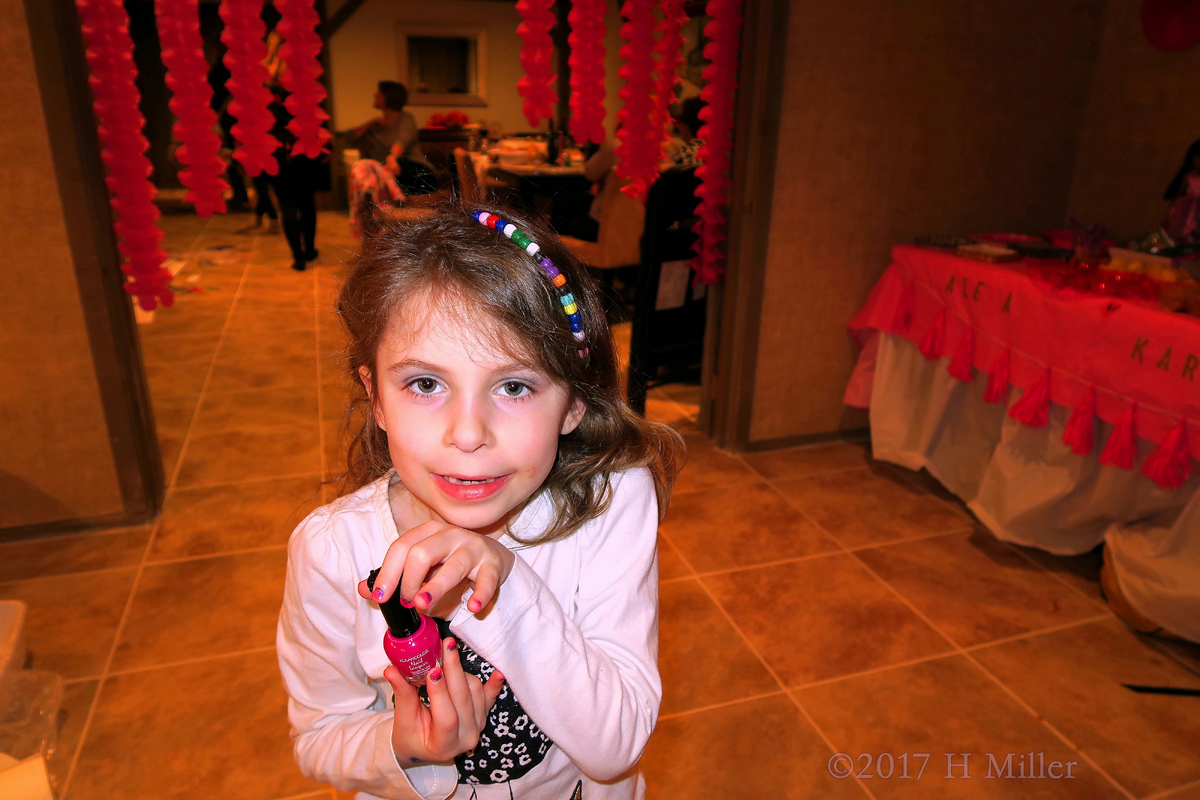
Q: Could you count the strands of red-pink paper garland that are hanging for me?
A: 9